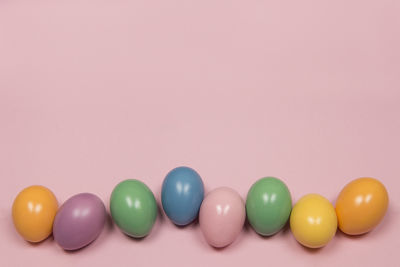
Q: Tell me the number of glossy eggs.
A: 8